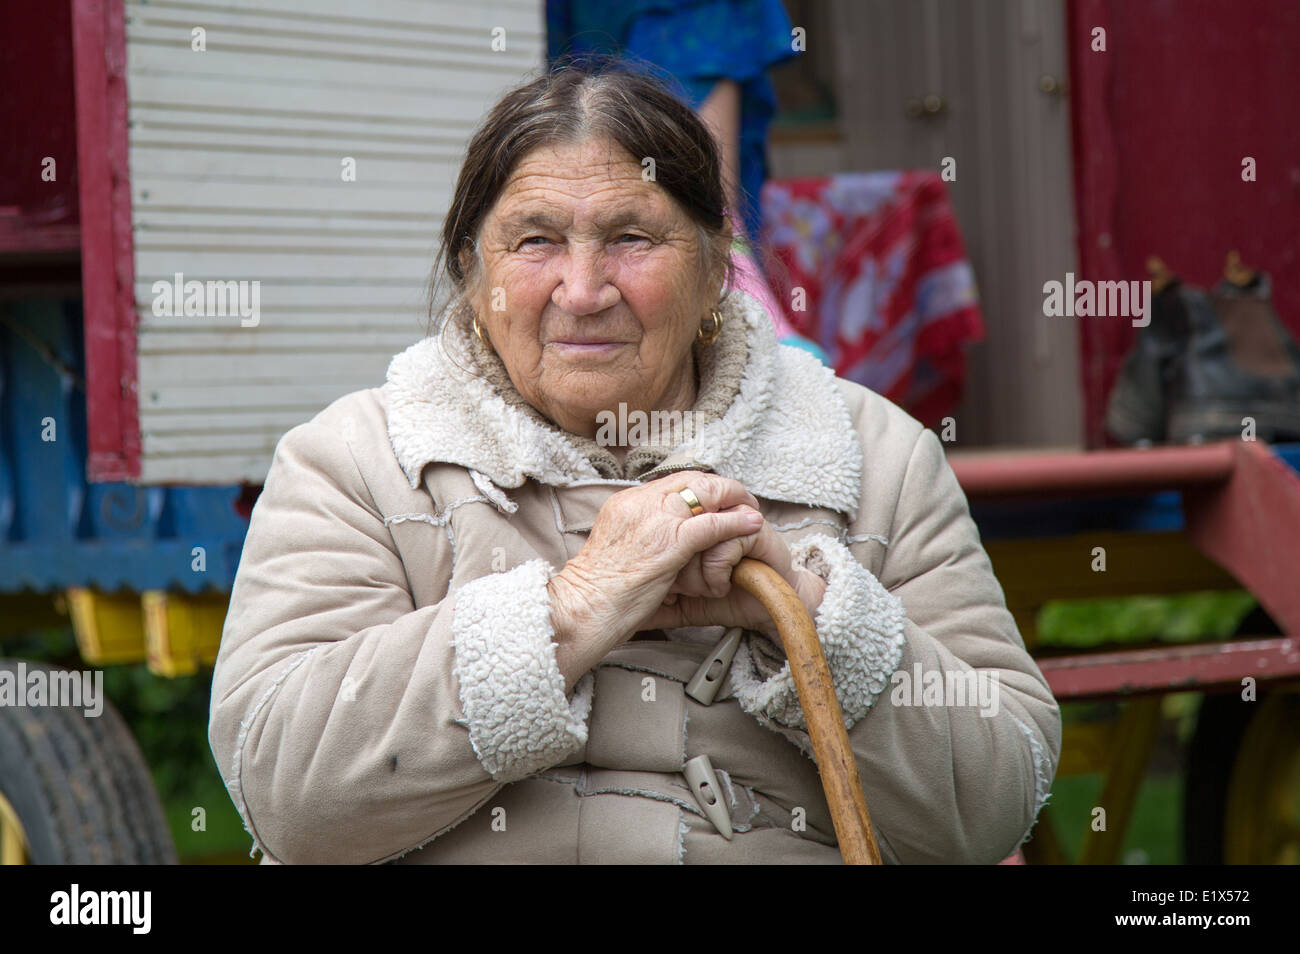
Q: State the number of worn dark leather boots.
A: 2